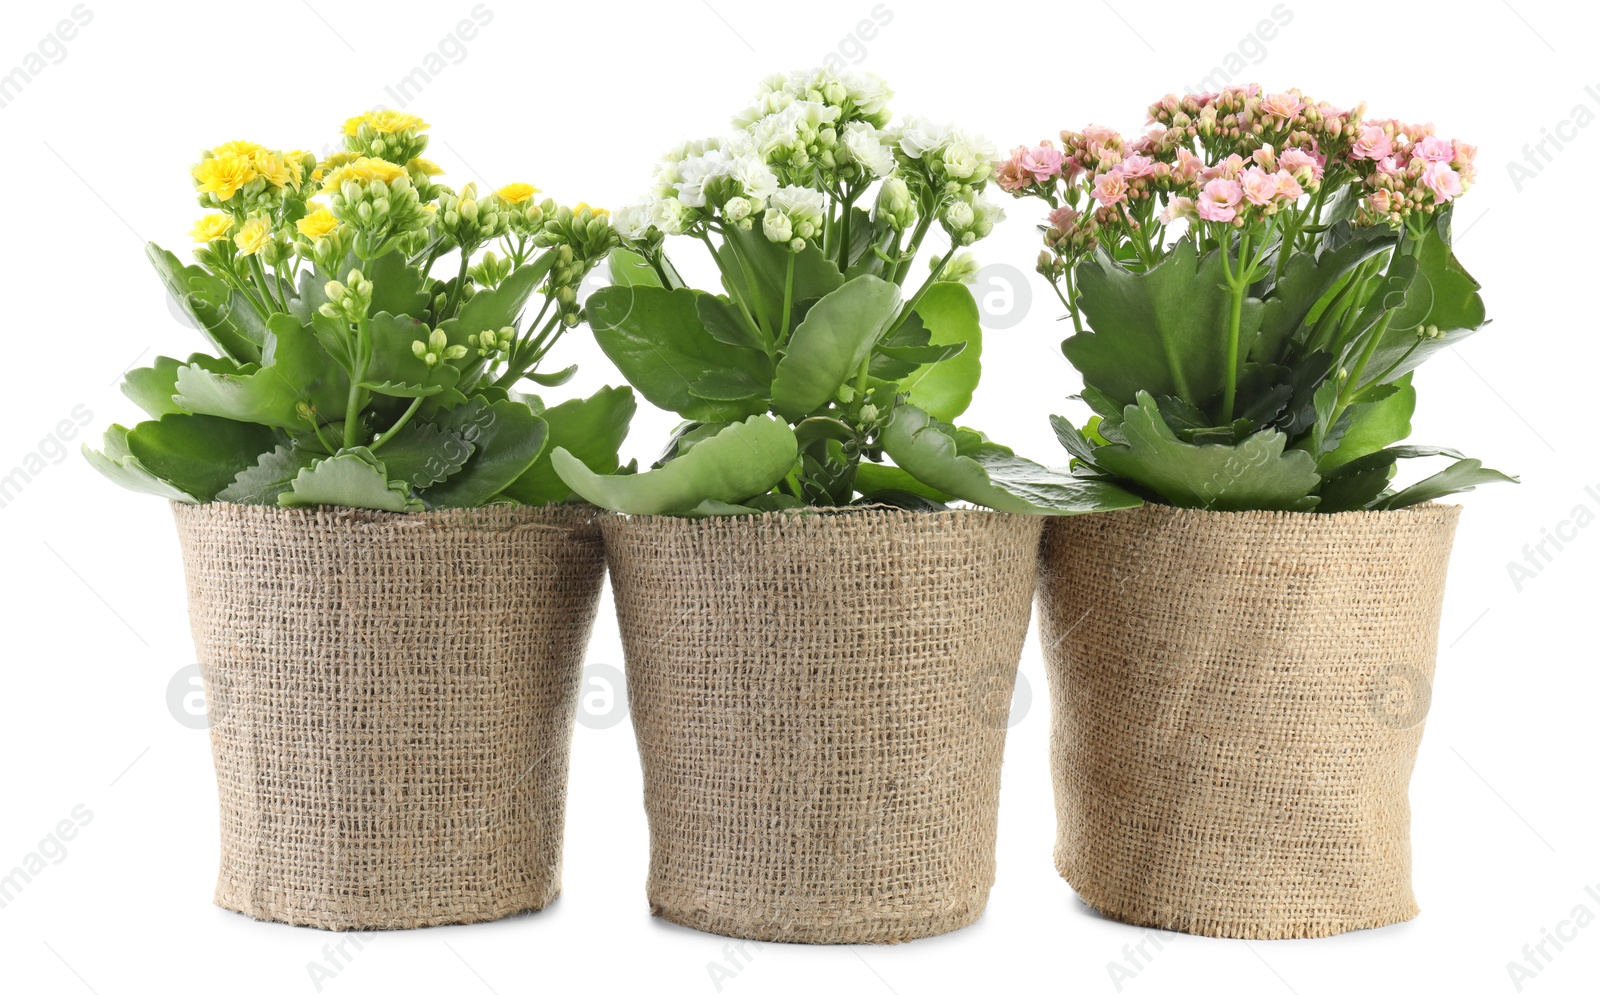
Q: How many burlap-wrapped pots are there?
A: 3